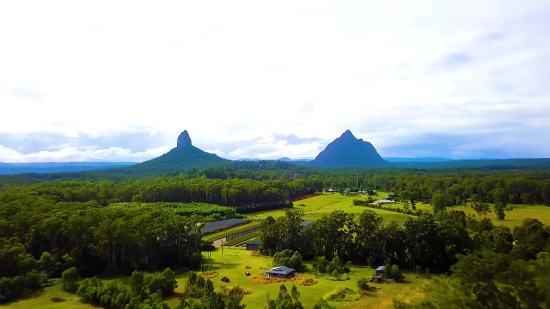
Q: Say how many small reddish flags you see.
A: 0